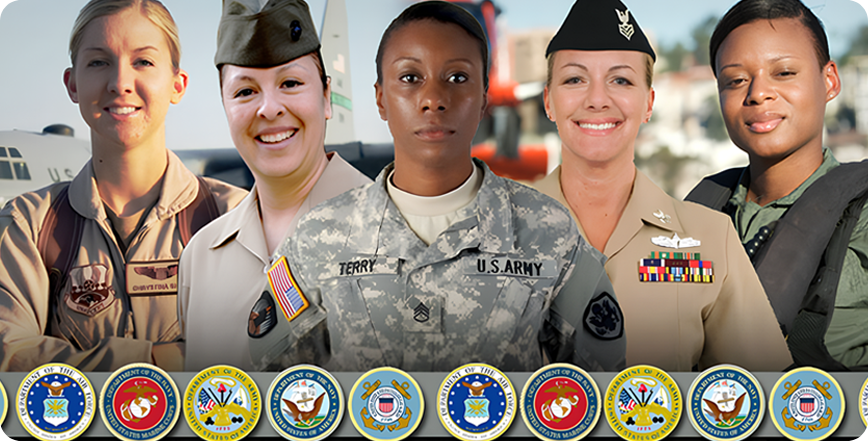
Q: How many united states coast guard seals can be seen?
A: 2